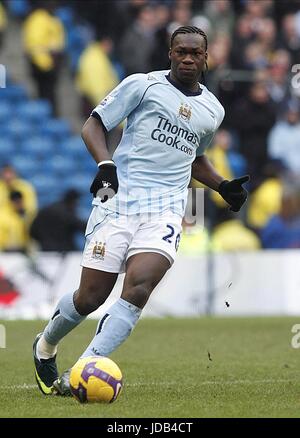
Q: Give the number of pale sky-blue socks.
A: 2